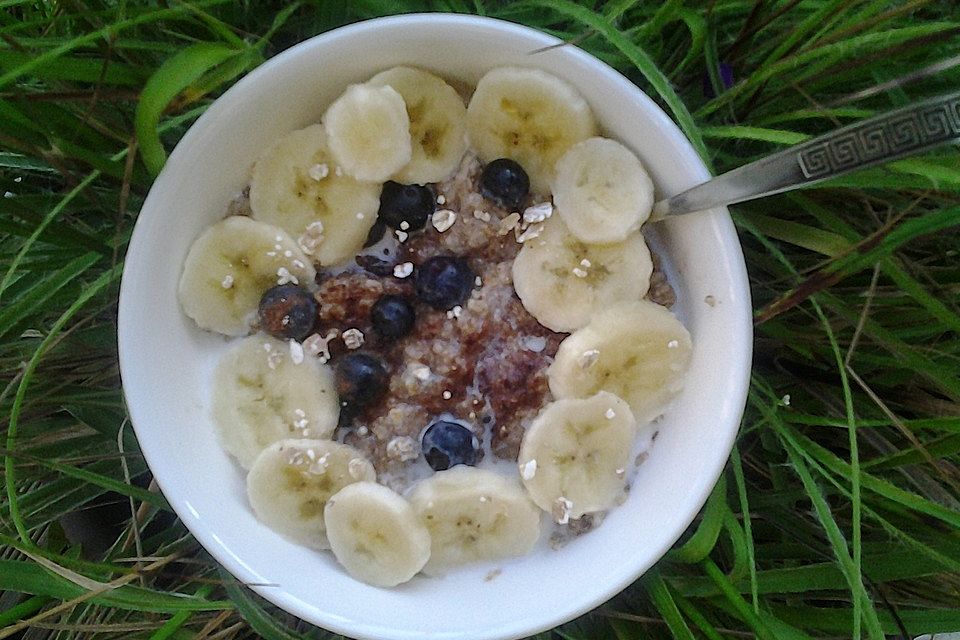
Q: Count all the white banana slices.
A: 13